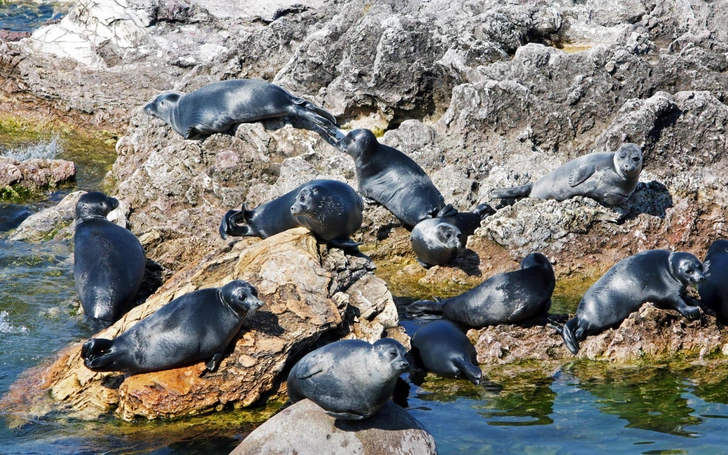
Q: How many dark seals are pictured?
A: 11